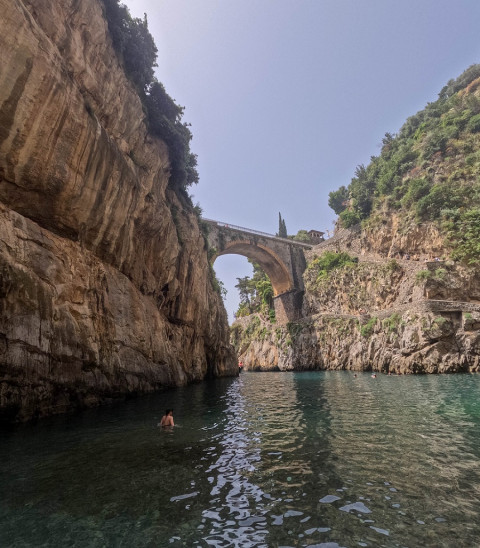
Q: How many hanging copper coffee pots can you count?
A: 0